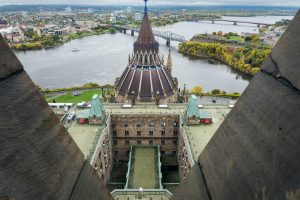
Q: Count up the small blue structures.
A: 2